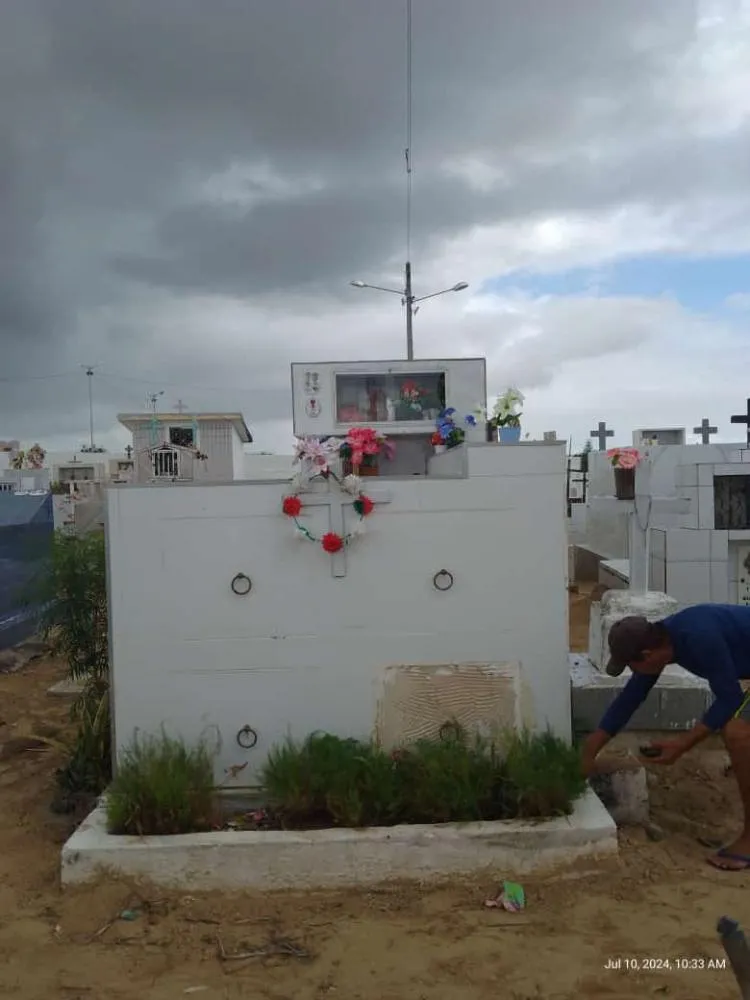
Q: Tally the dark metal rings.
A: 4